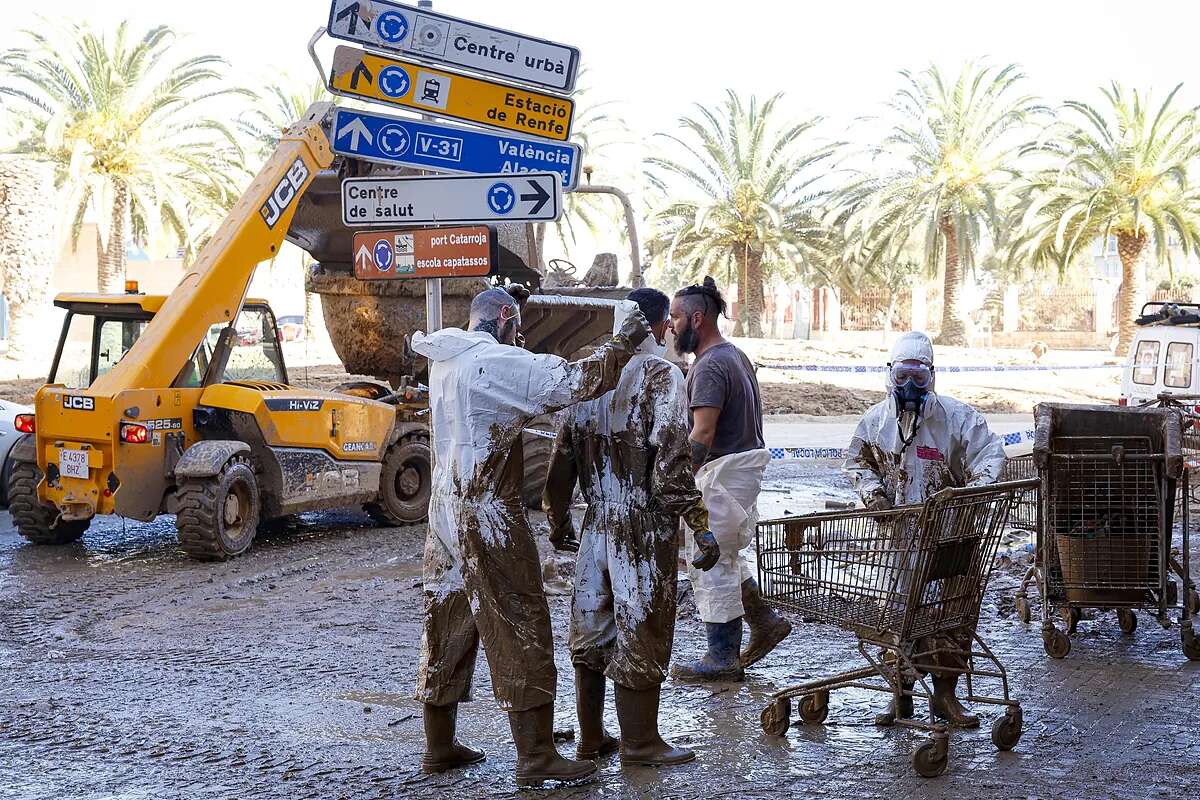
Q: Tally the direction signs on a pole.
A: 5